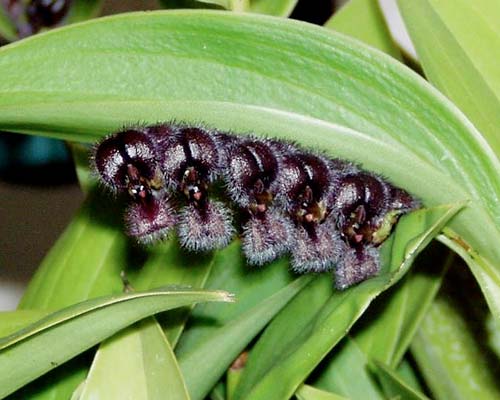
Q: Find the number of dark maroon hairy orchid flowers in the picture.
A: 5